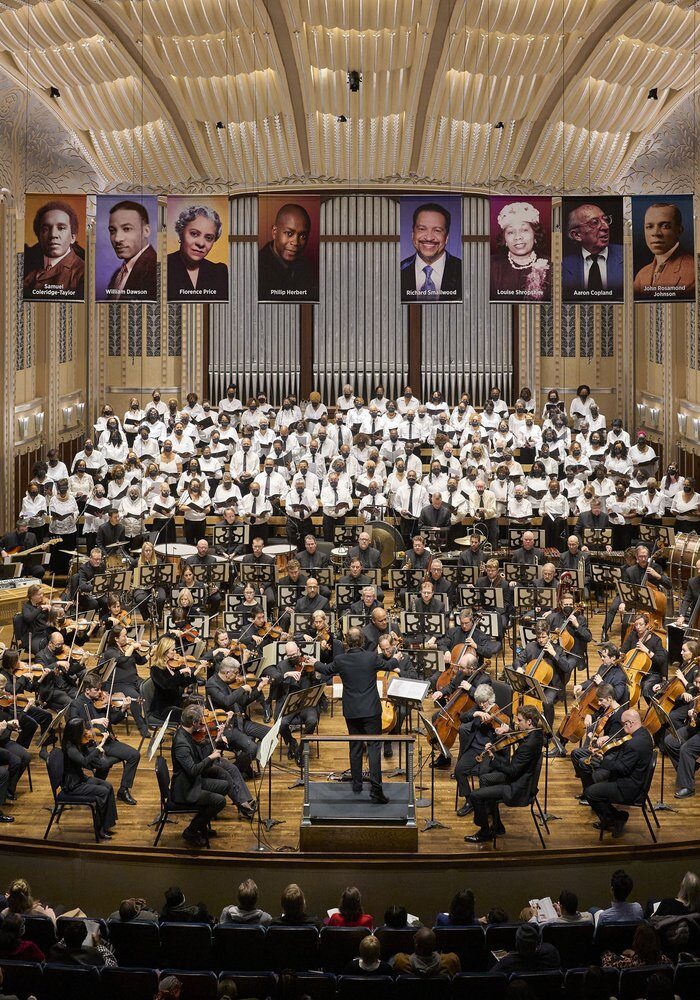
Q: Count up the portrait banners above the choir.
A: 8